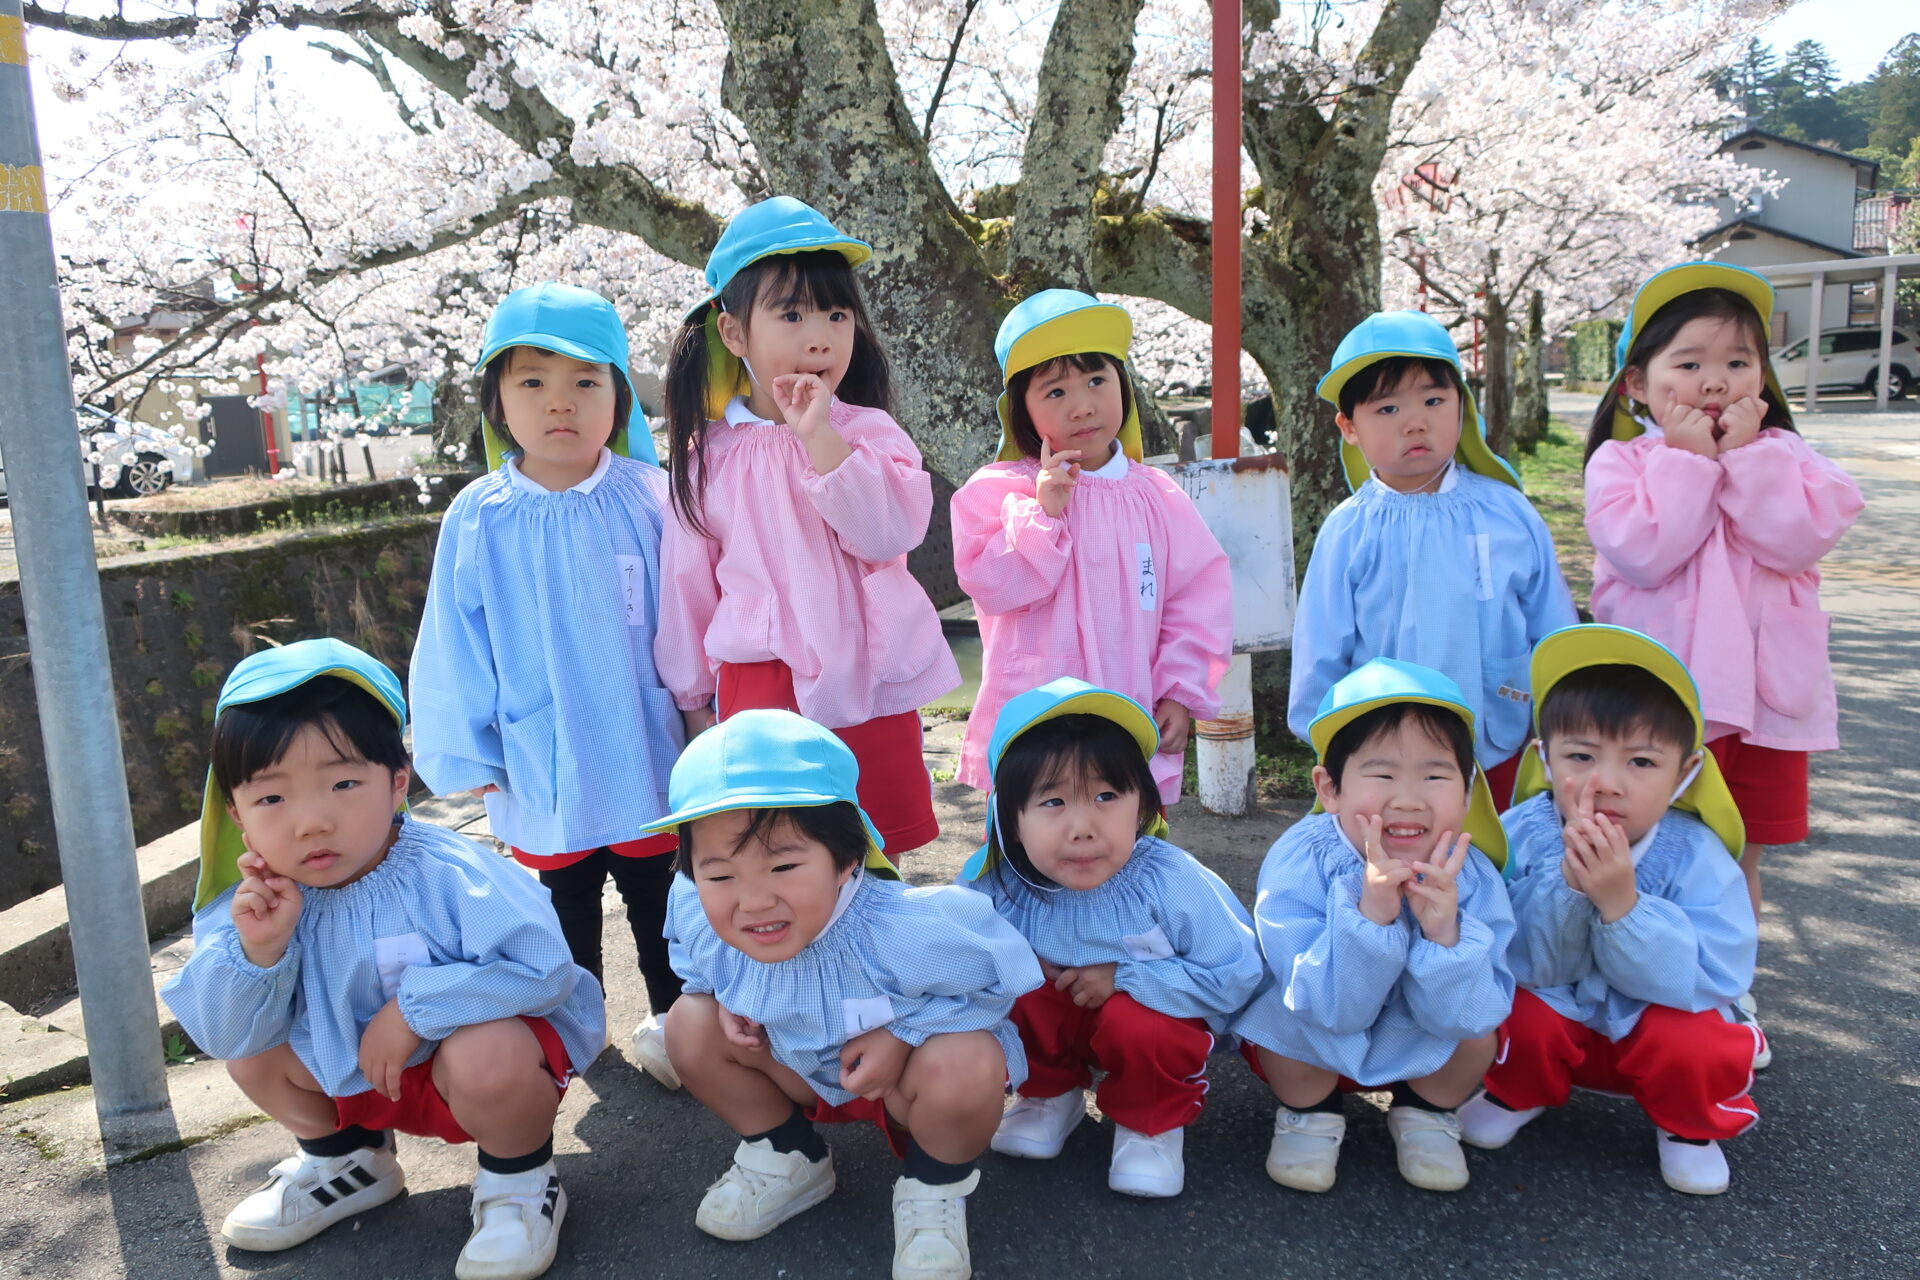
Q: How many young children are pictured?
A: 10